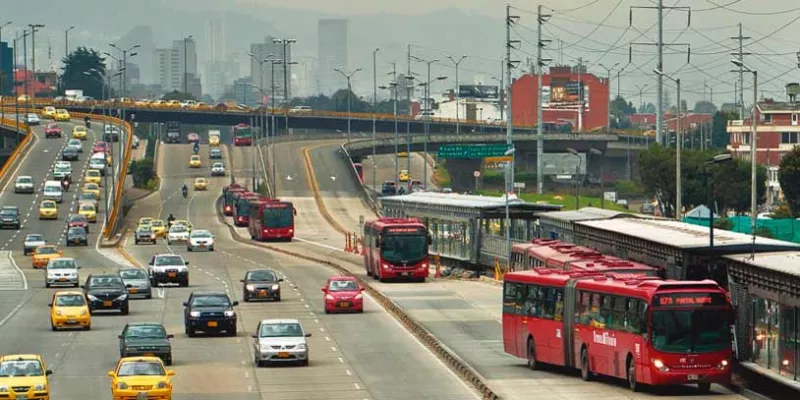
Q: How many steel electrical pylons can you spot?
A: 4